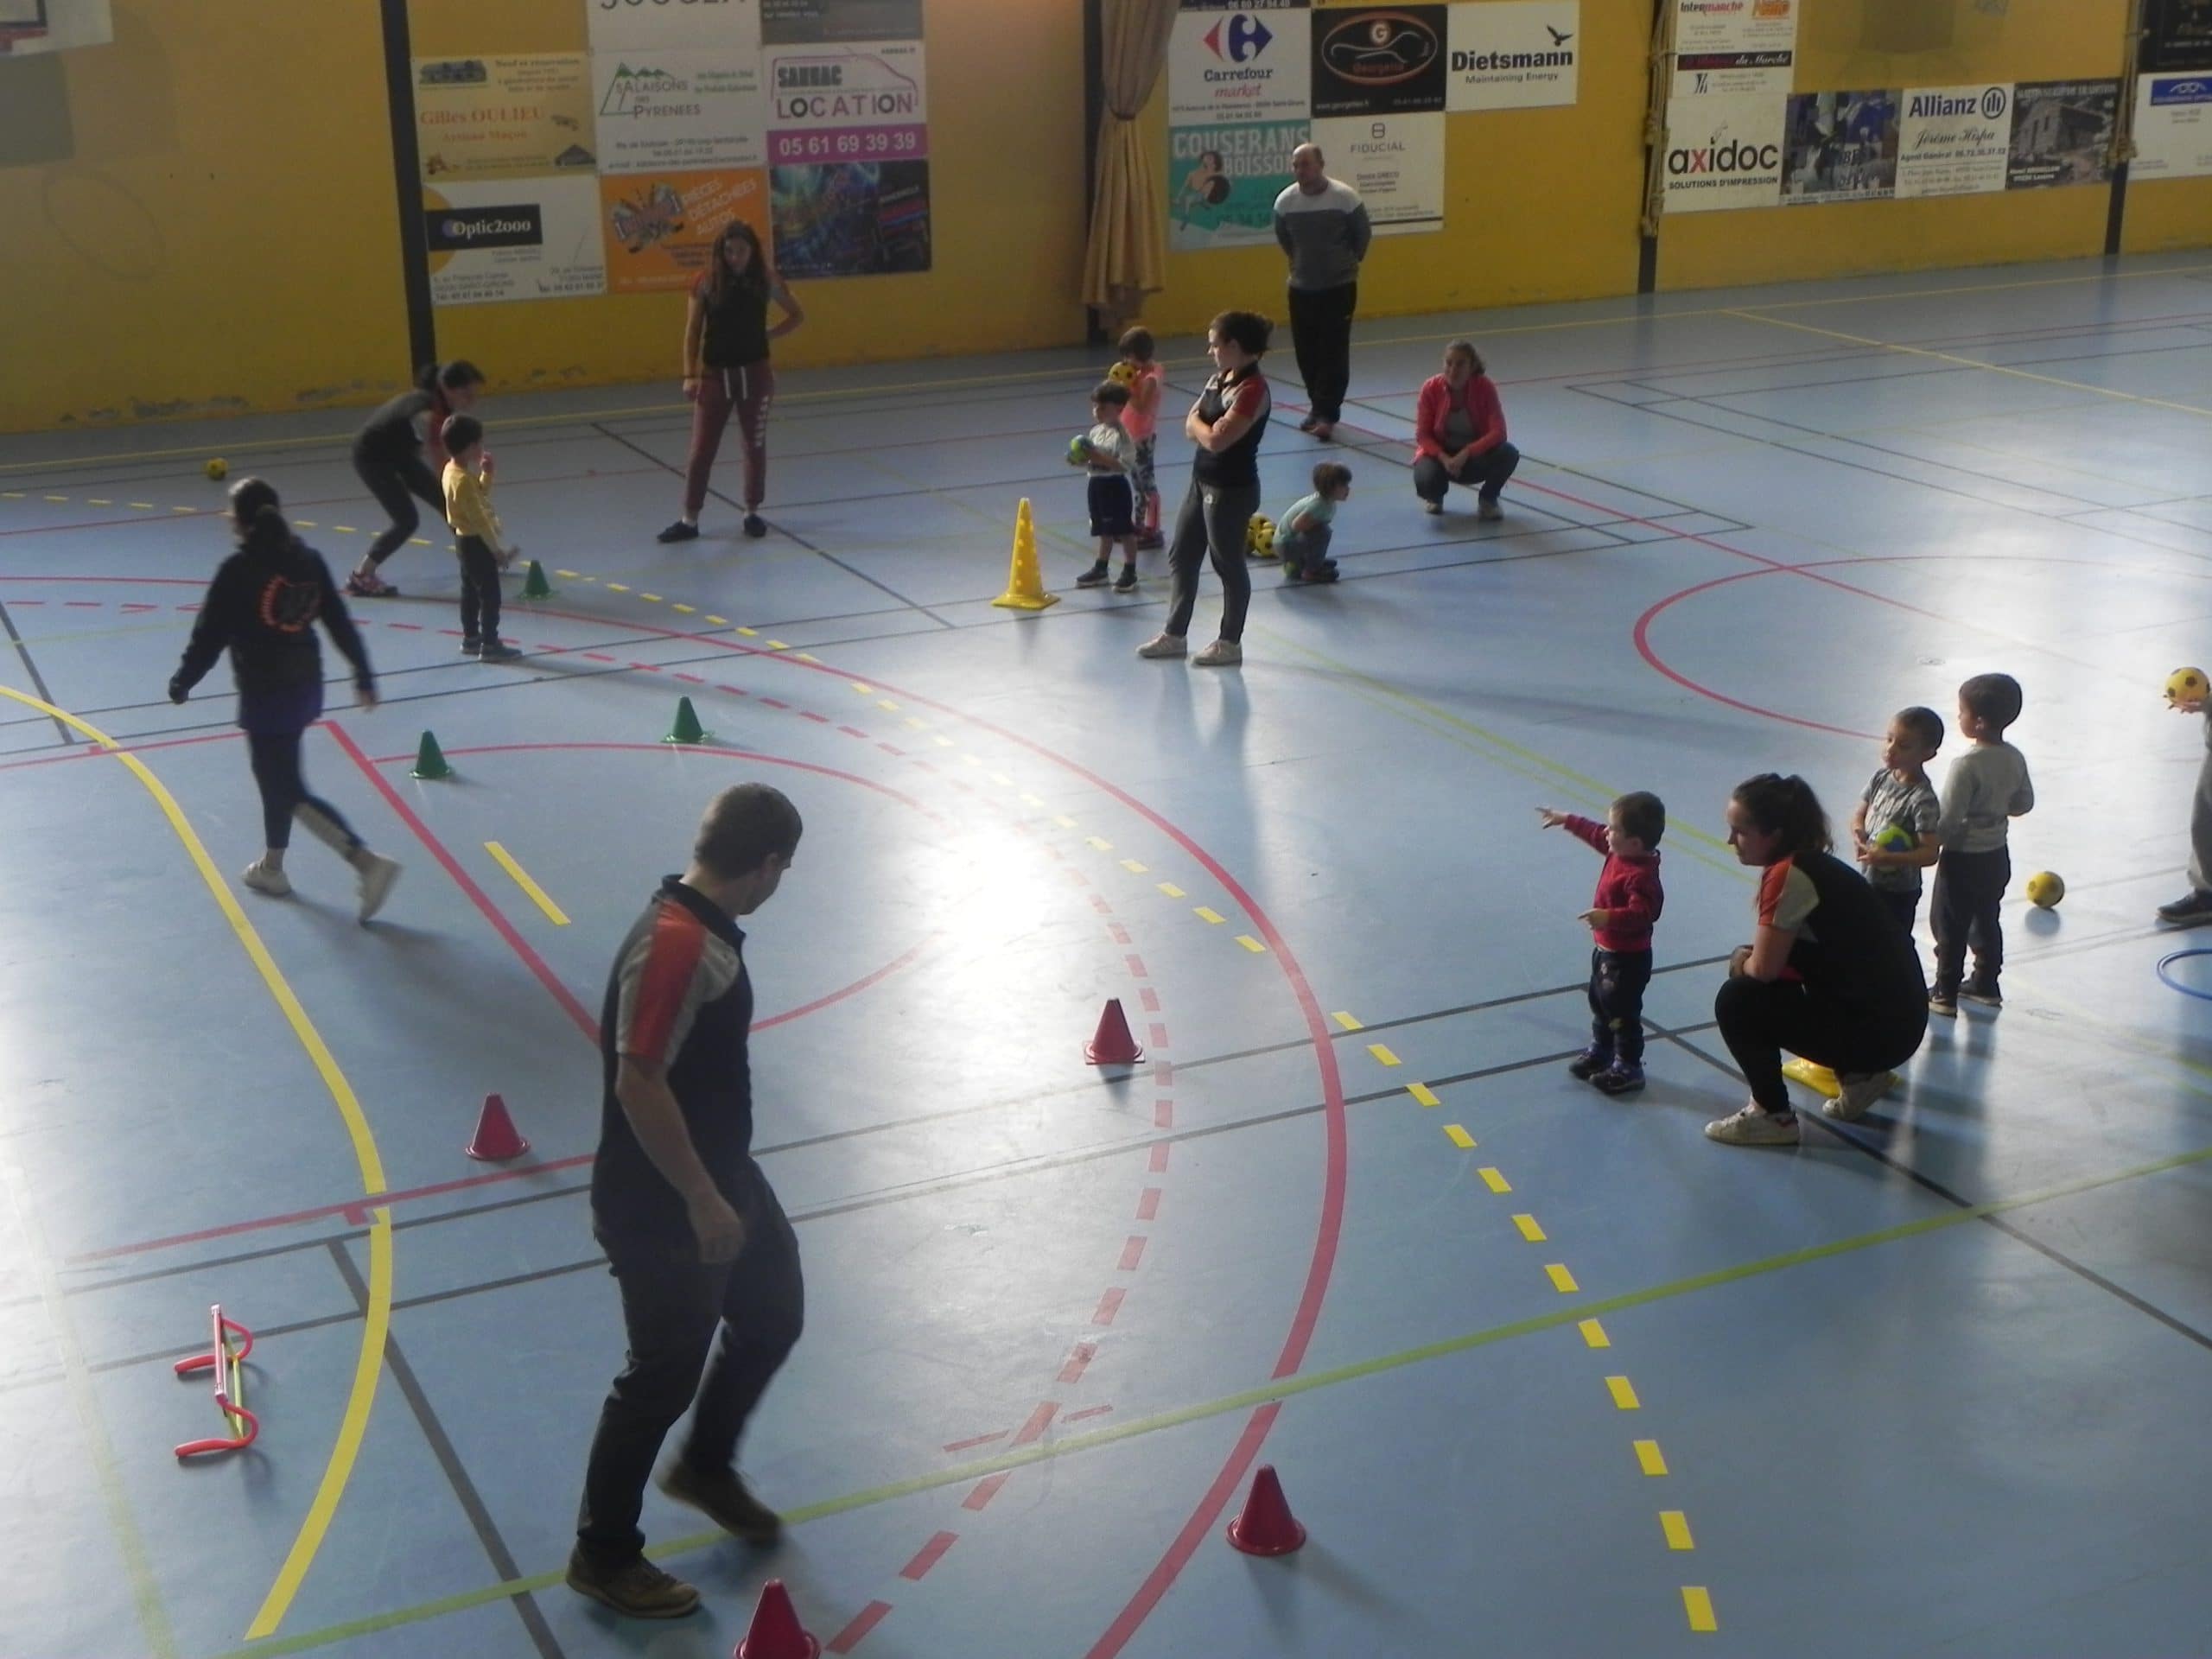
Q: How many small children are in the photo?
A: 7